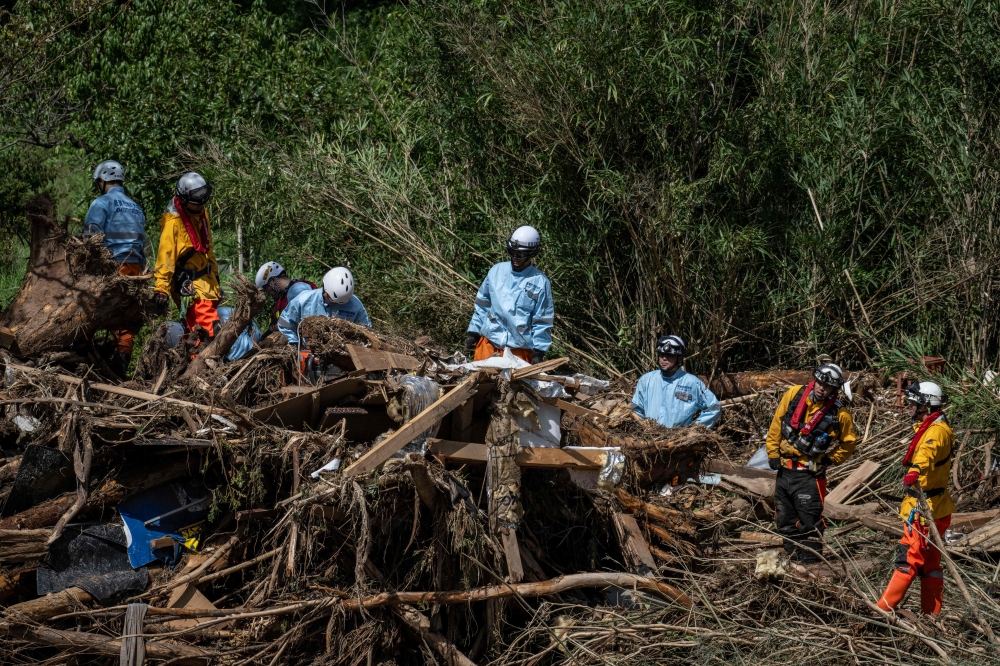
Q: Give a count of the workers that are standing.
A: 6